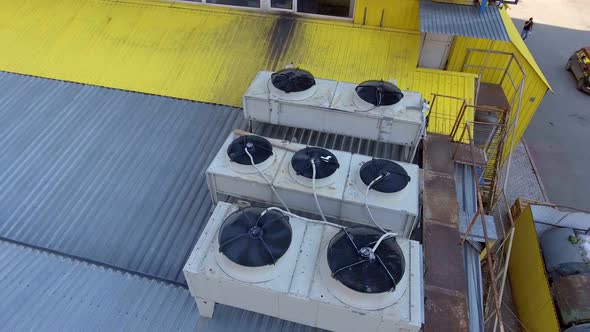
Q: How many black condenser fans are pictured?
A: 7